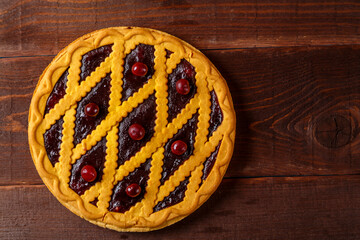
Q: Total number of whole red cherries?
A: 7